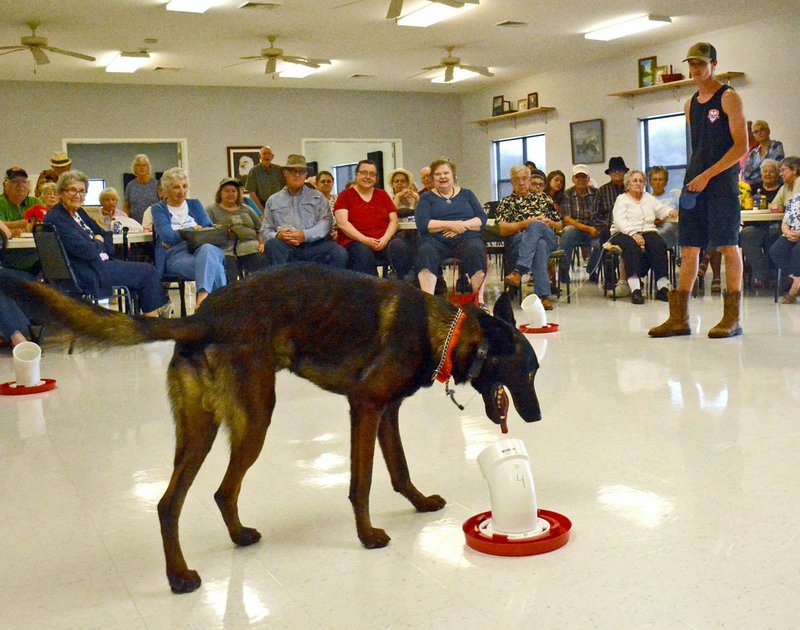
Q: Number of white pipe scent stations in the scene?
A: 3